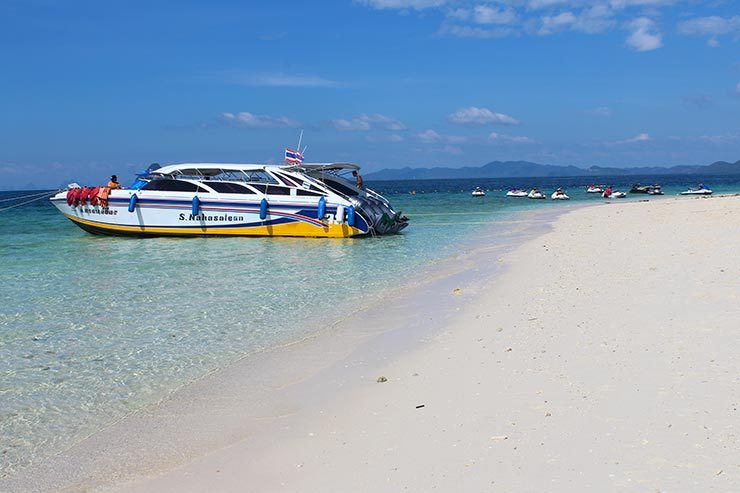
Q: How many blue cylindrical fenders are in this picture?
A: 5